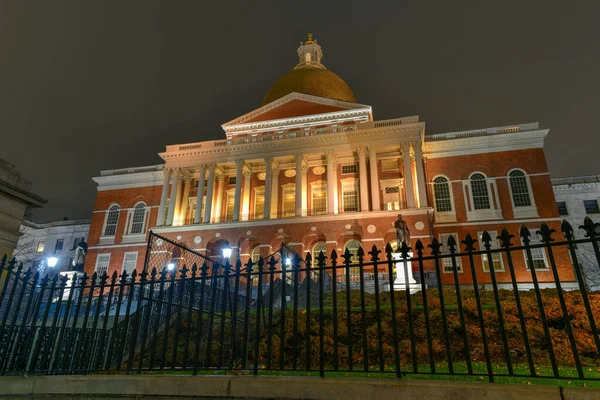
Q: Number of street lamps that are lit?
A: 4